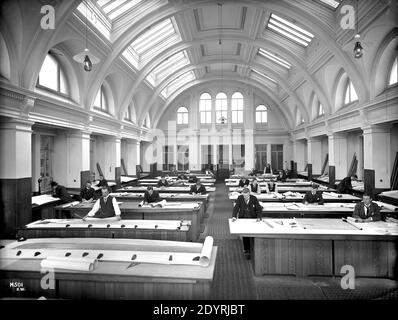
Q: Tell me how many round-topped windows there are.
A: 13